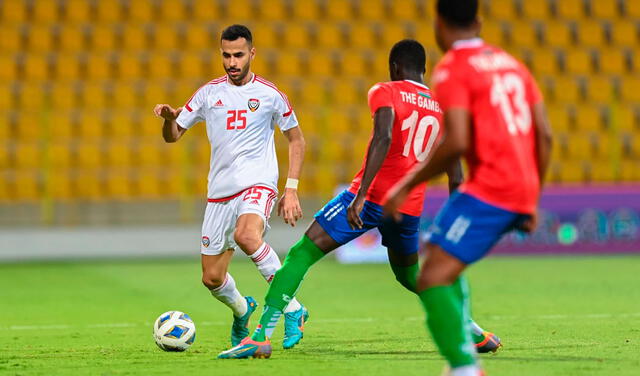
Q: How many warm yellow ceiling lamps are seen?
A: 0